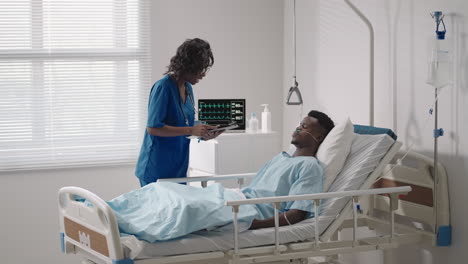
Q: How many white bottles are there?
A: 2